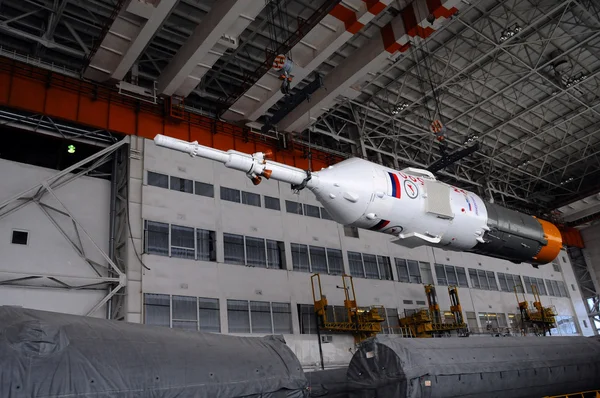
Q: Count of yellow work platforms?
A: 3